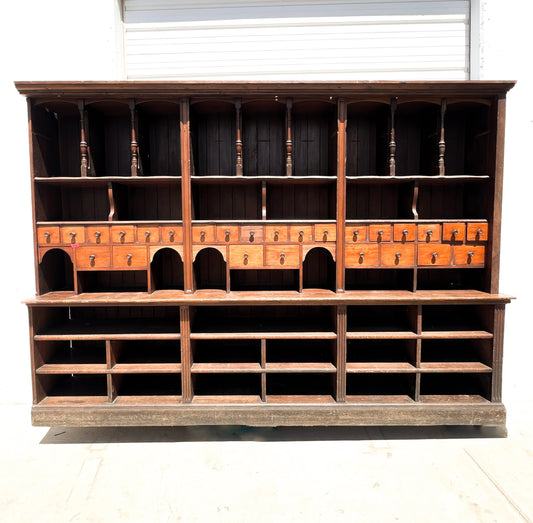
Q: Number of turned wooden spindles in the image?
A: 6